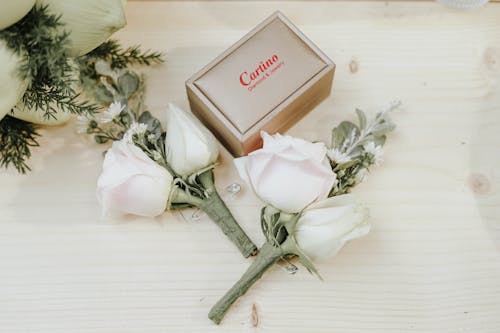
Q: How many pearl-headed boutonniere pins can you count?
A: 0